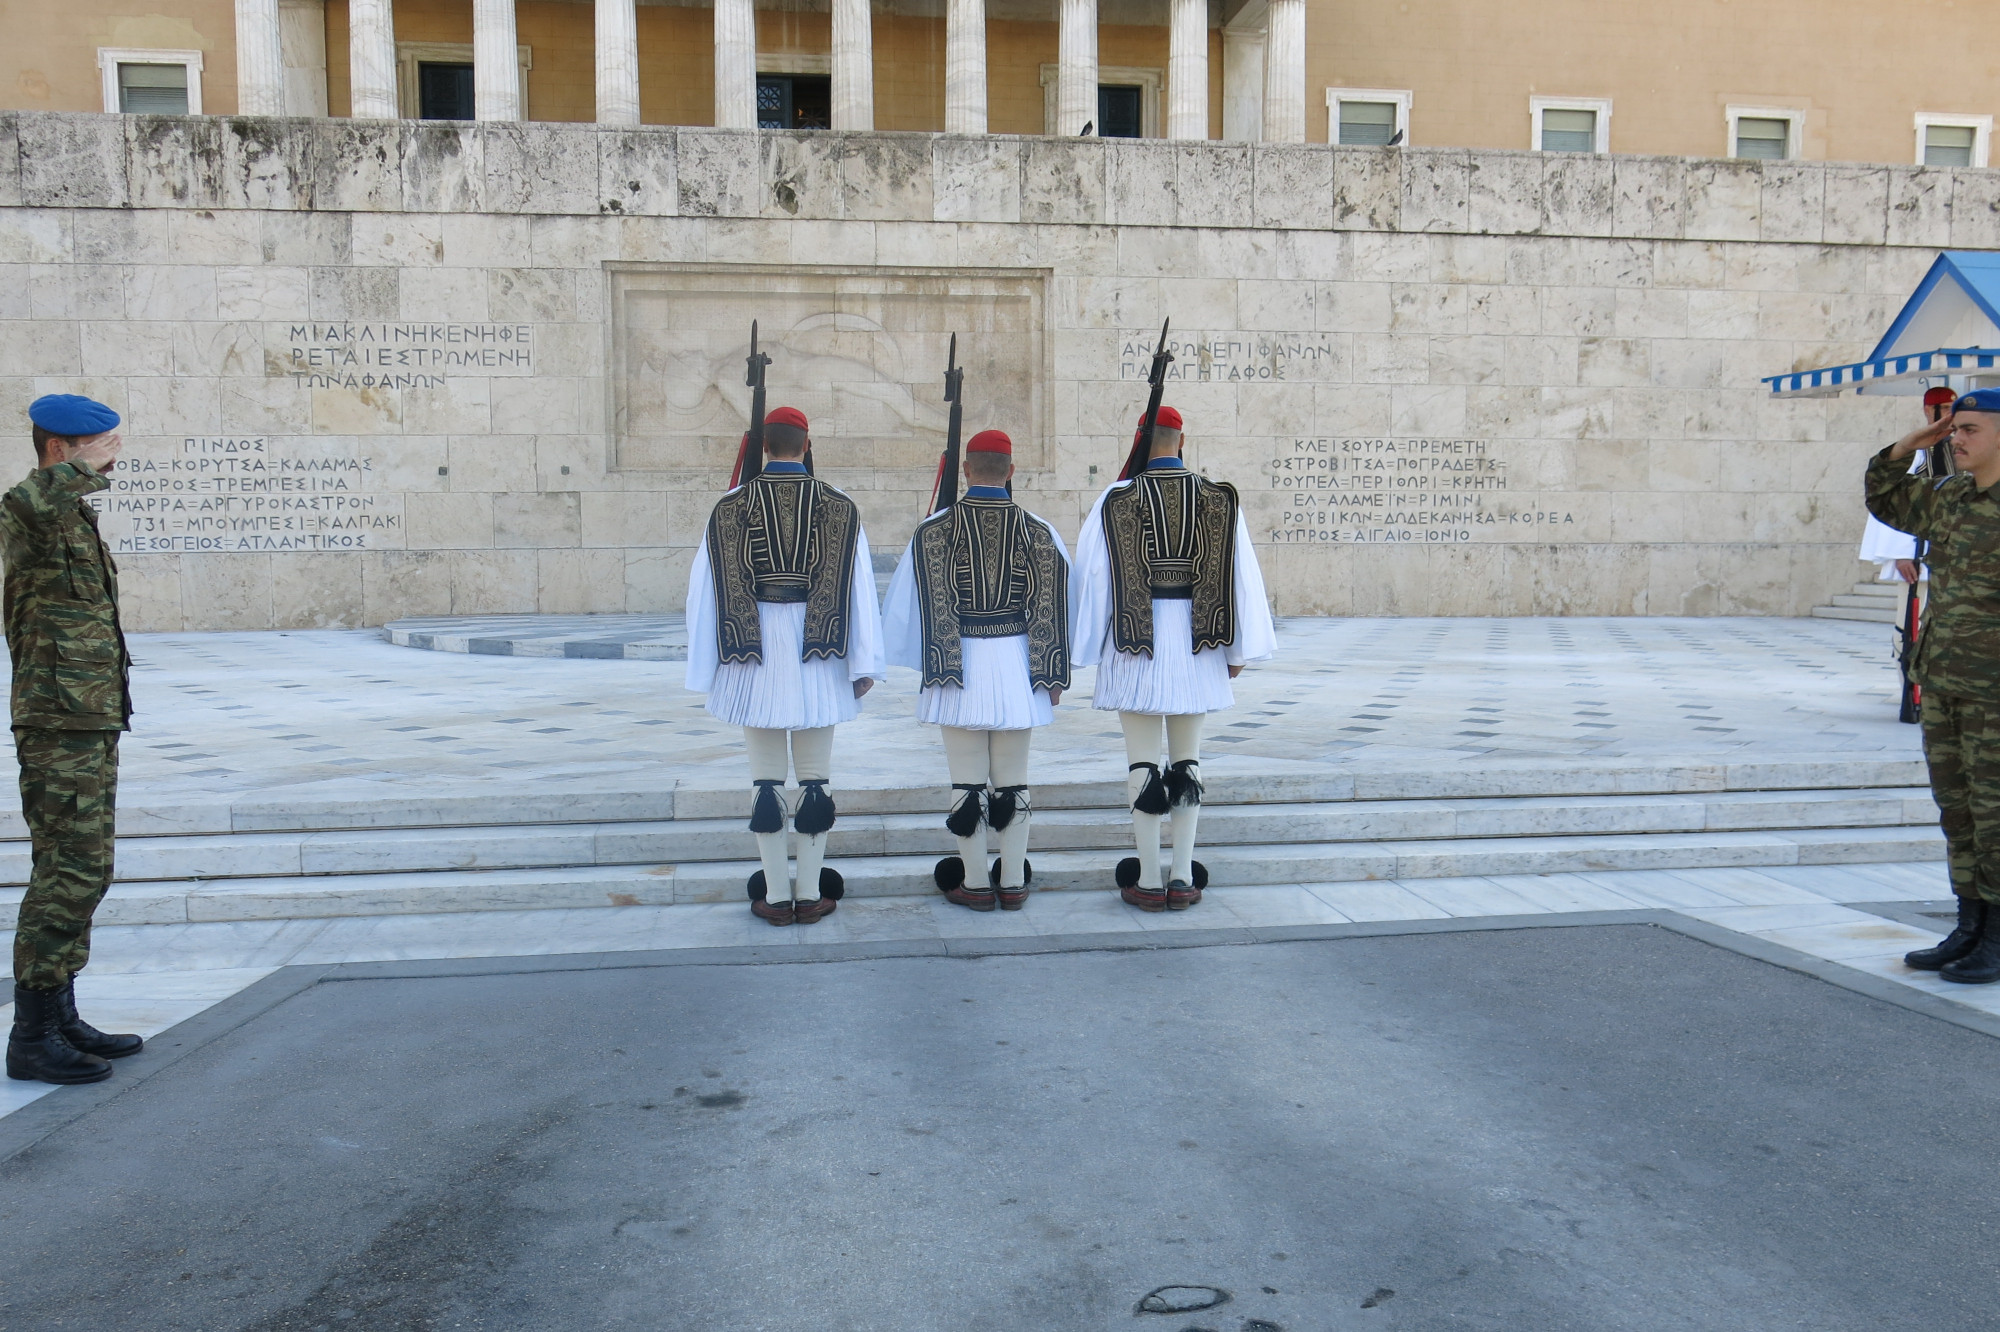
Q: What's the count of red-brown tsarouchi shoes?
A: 6